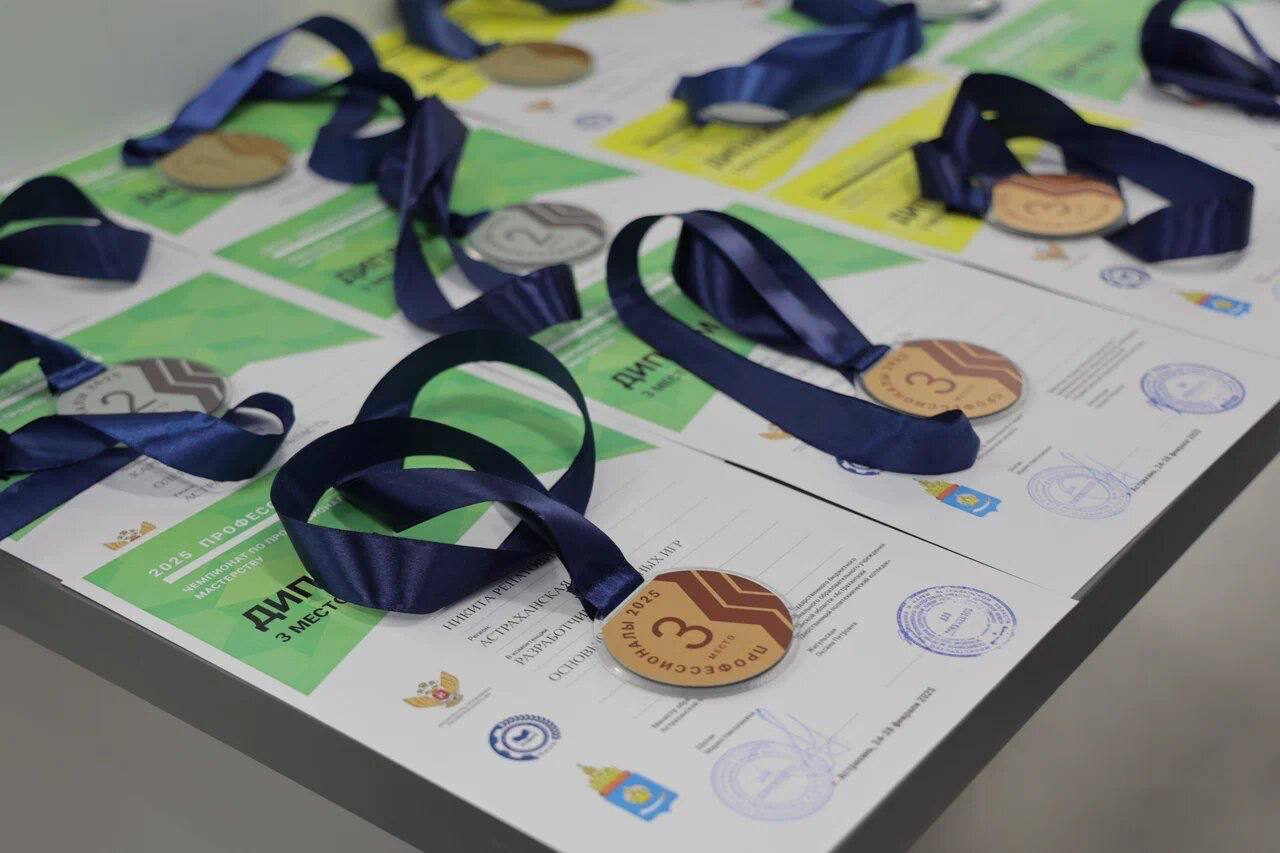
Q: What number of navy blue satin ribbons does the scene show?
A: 11